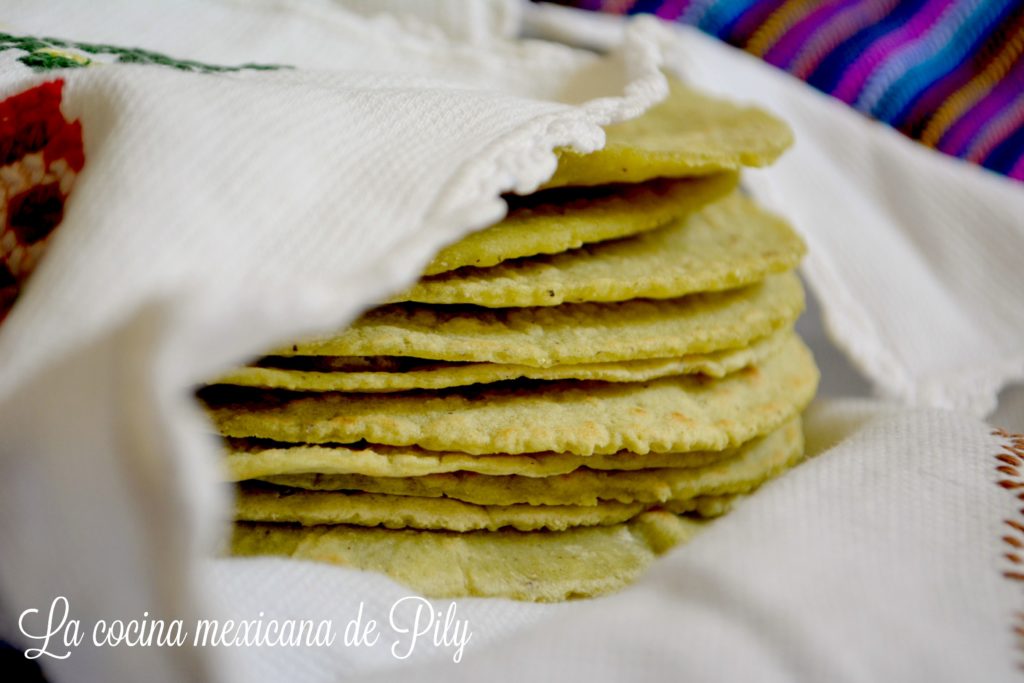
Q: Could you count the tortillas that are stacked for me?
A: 10